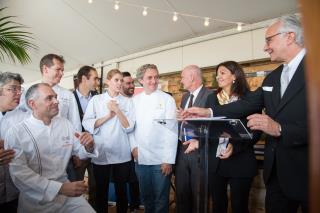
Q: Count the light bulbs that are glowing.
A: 6